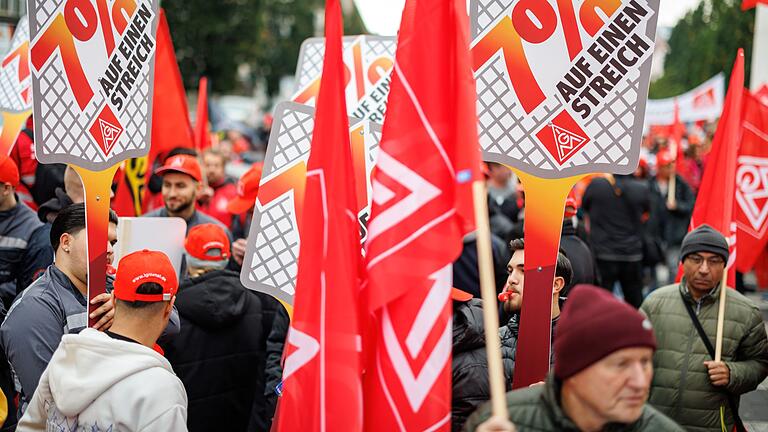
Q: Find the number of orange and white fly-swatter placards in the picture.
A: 5